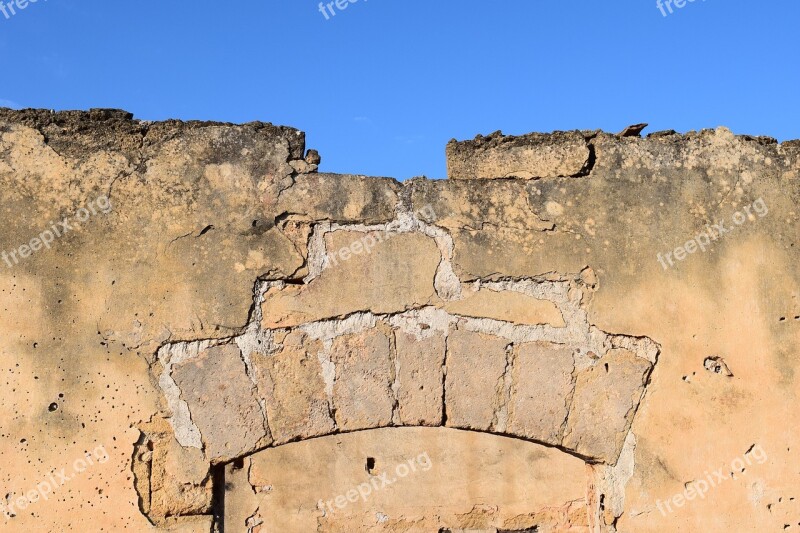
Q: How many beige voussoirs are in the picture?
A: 7